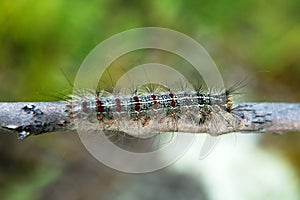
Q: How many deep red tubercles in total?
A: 12